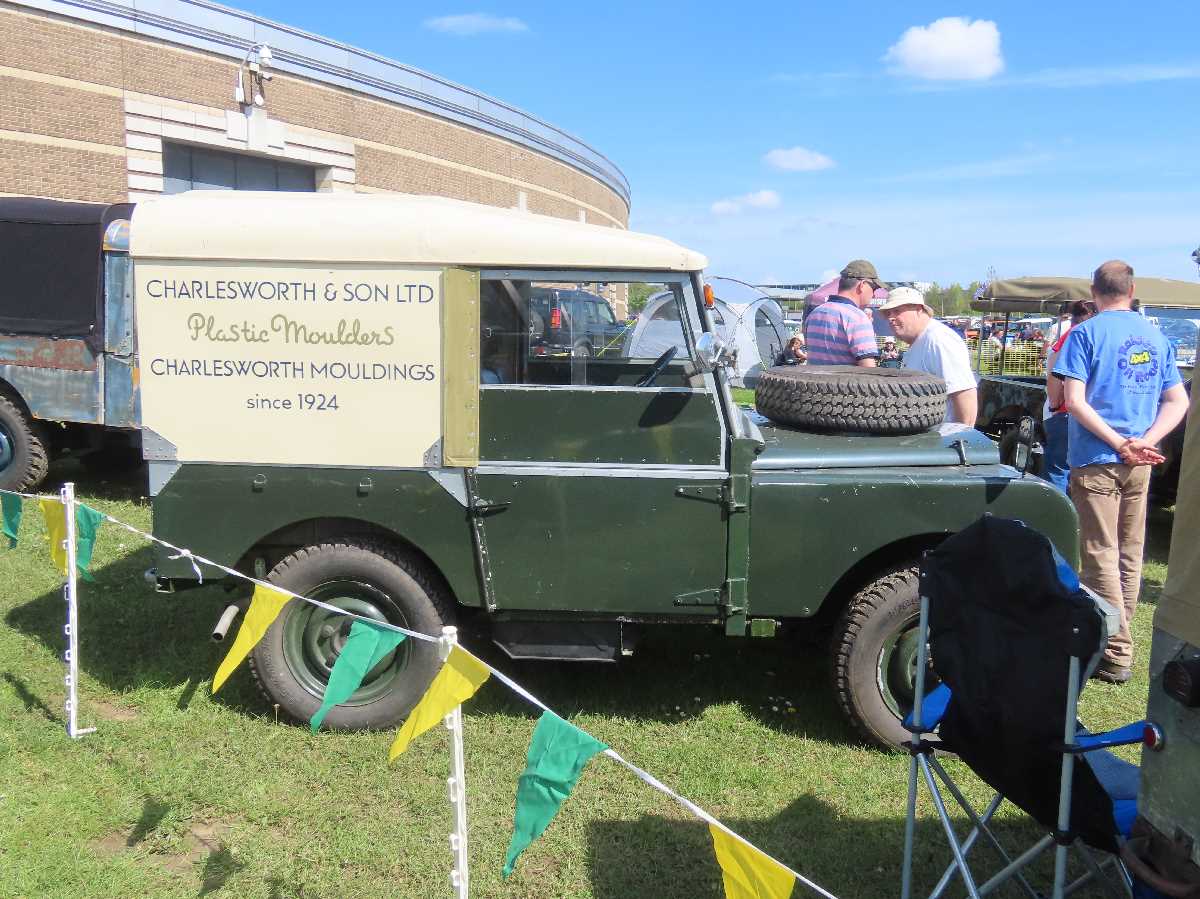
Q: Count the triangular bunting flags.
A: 8